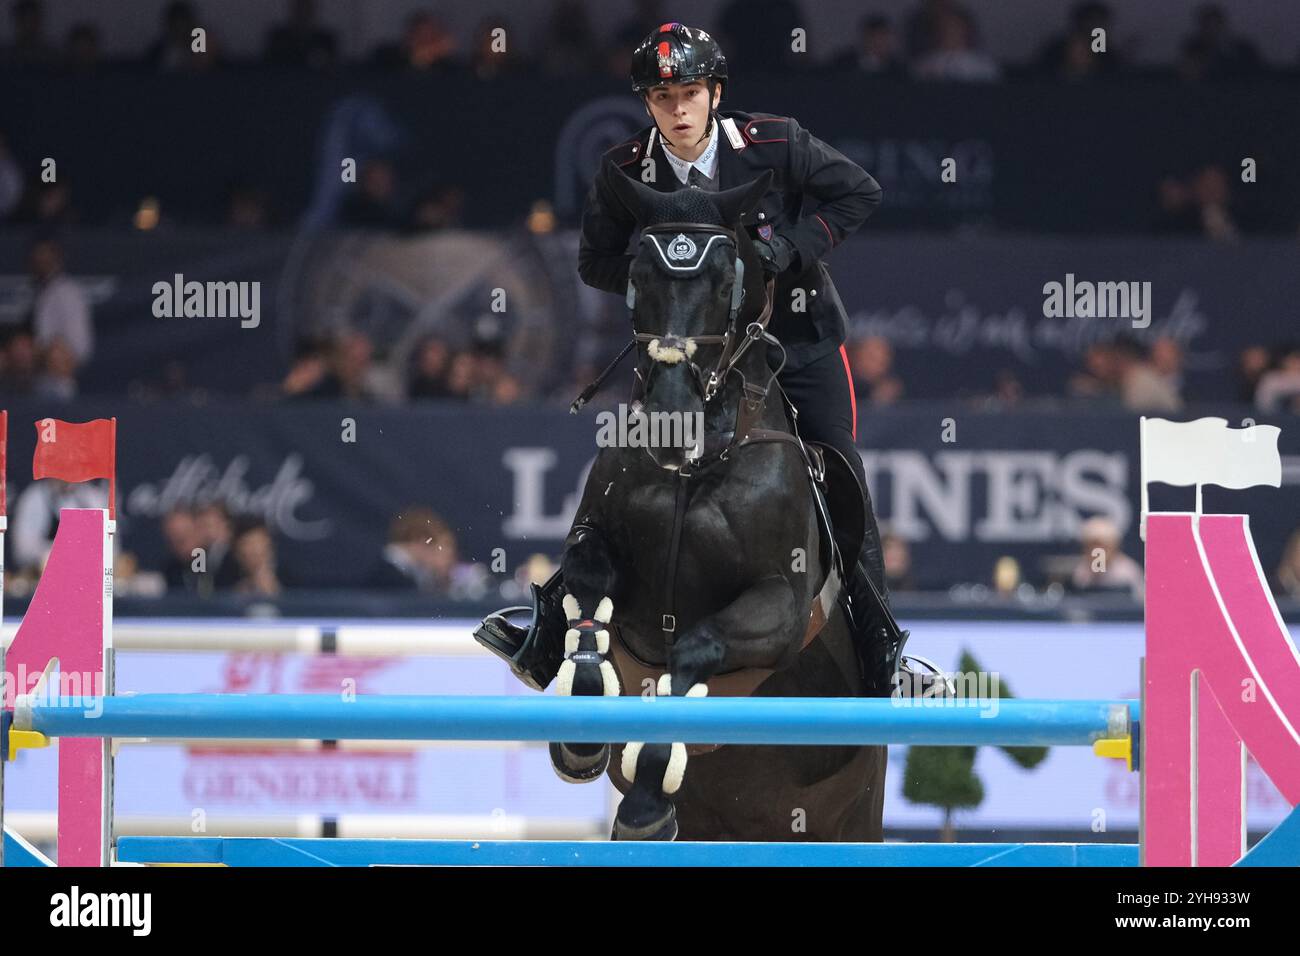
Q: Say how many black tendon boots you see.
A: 2